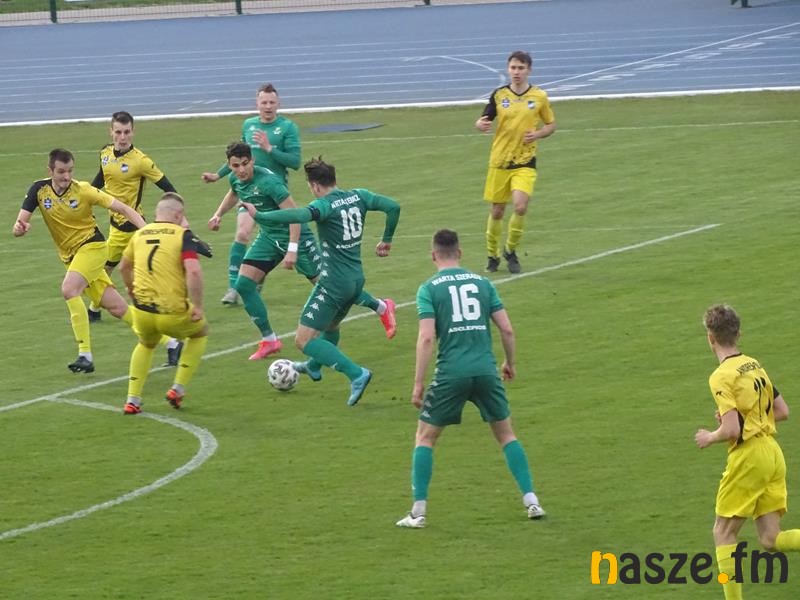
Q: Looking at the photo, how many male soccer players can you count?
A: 9